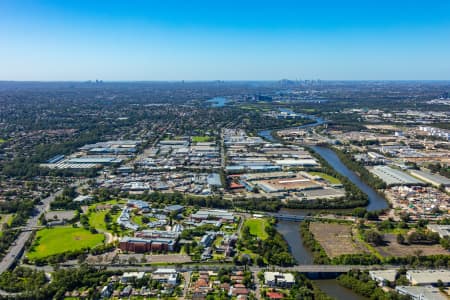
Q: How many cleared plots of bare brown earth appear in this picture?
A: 2